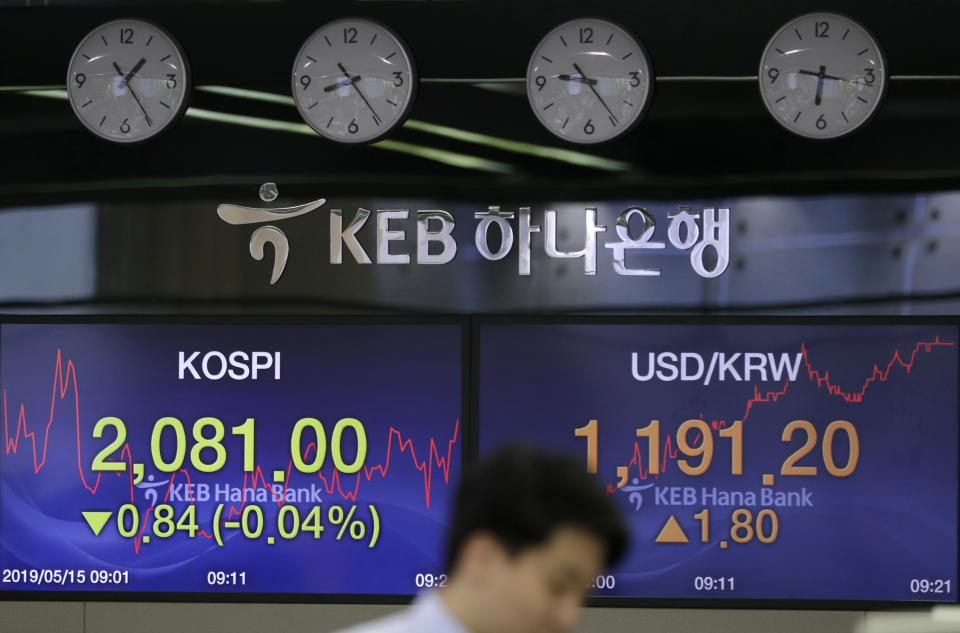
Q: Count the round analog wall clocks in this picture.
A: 4